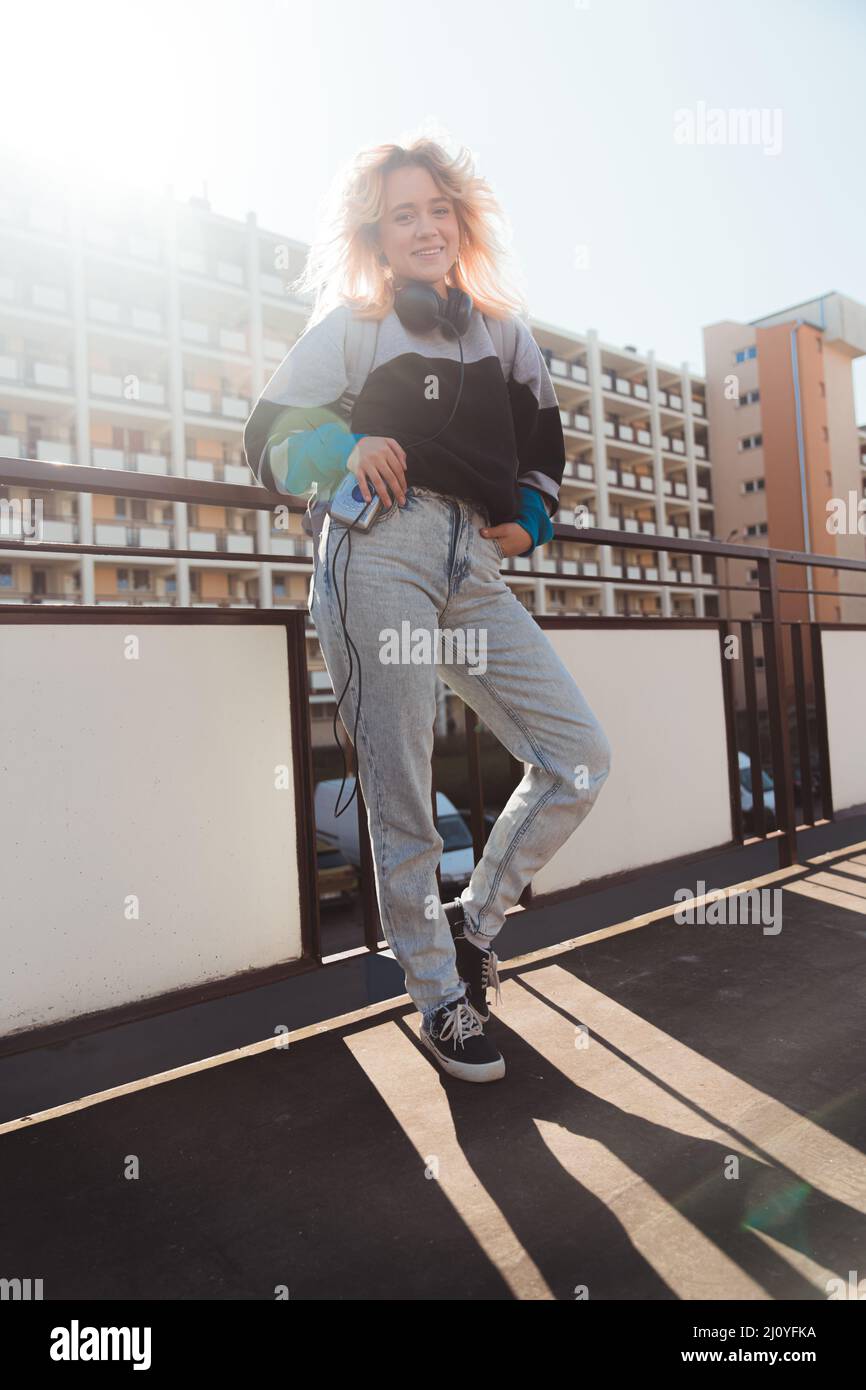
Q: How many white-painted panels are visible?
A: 3